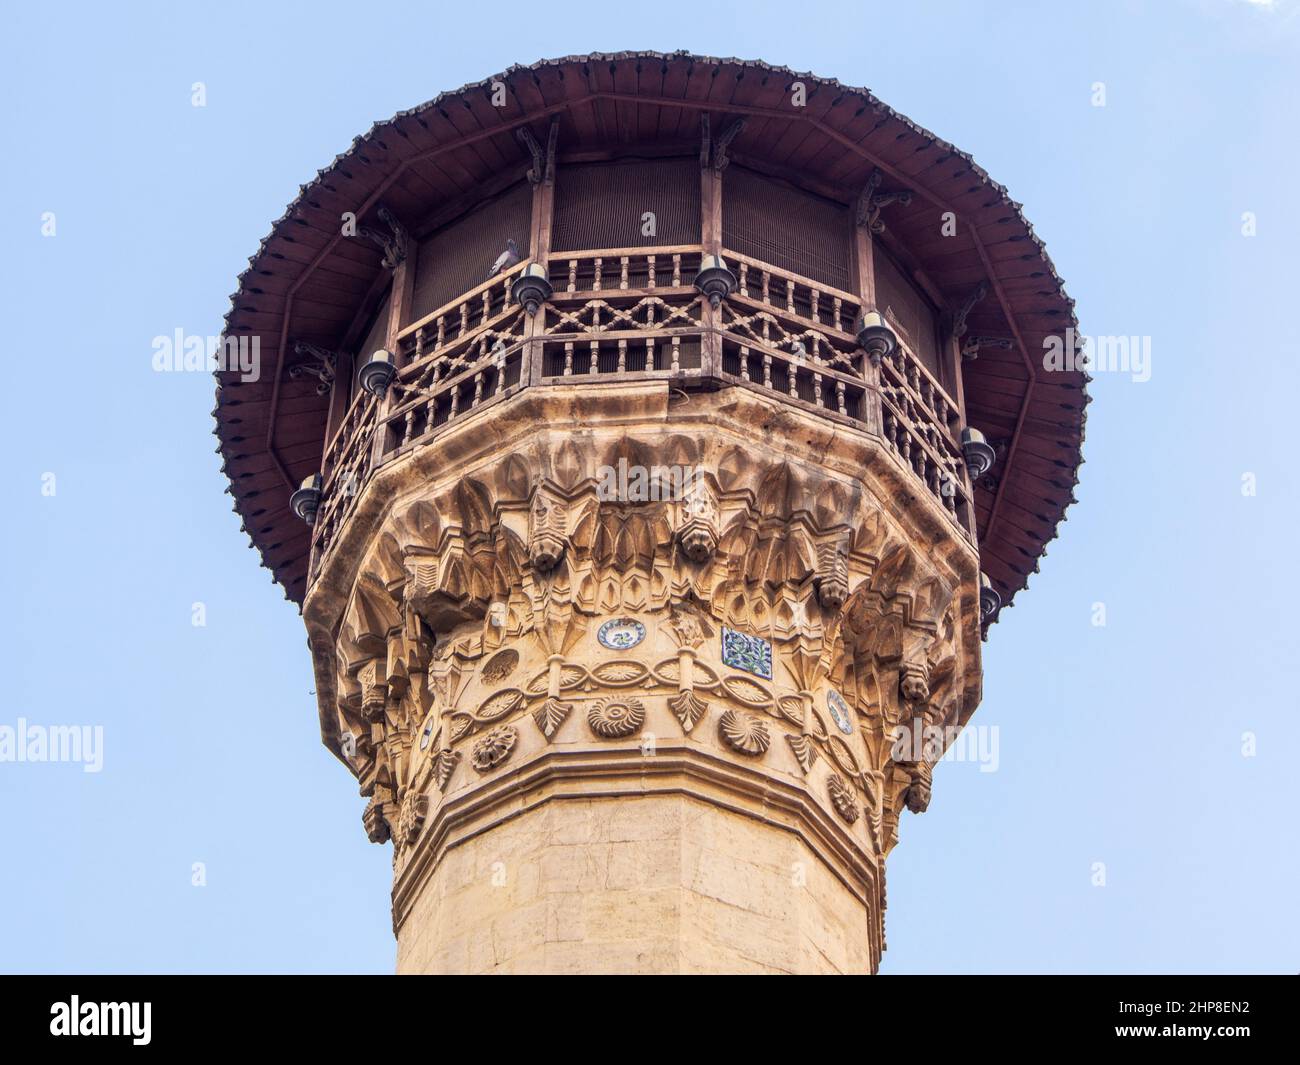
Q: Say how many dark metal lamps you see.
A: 7